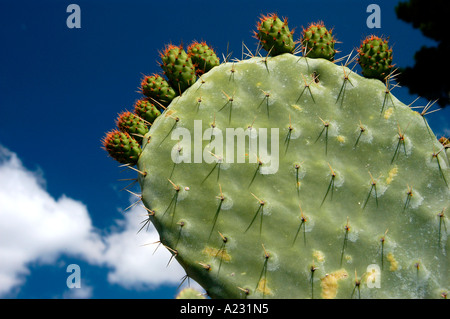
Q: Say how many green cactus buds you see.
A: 9